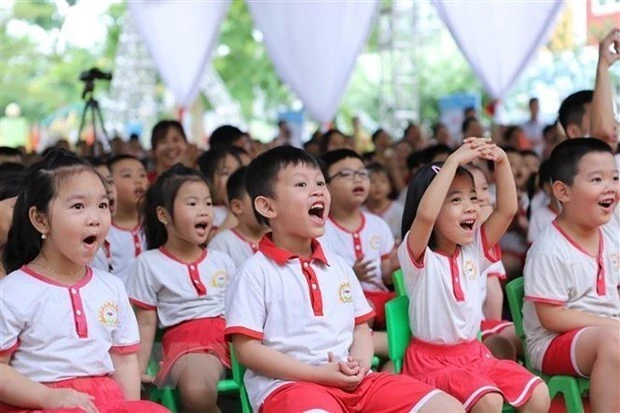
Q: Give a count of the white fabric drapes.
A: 3